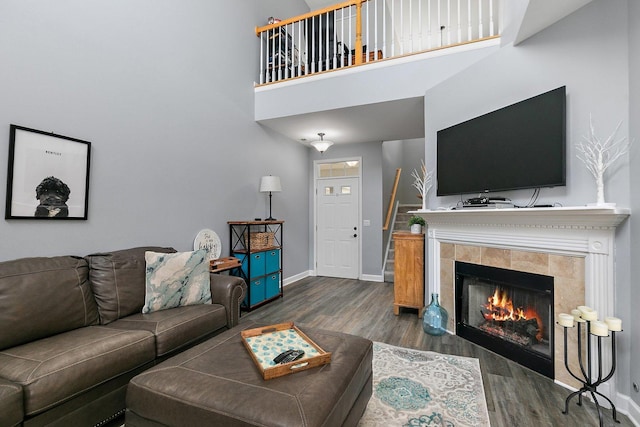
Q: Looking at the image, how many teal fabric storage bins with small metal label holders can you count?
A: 4